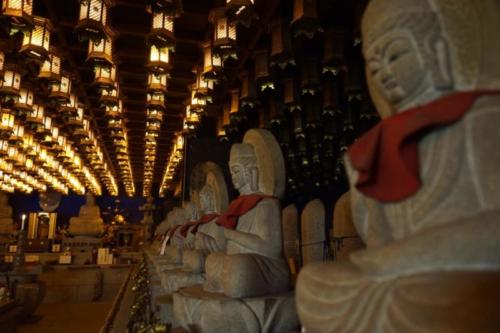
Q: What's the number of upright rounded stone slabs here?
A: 3